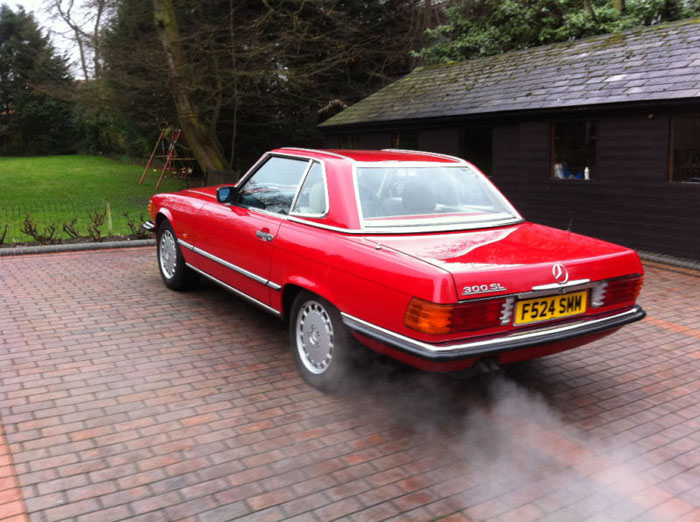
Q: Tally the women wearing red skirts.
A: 0